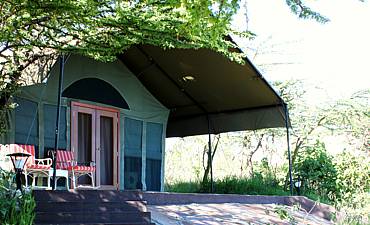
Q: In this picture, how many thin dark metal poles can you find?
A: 3